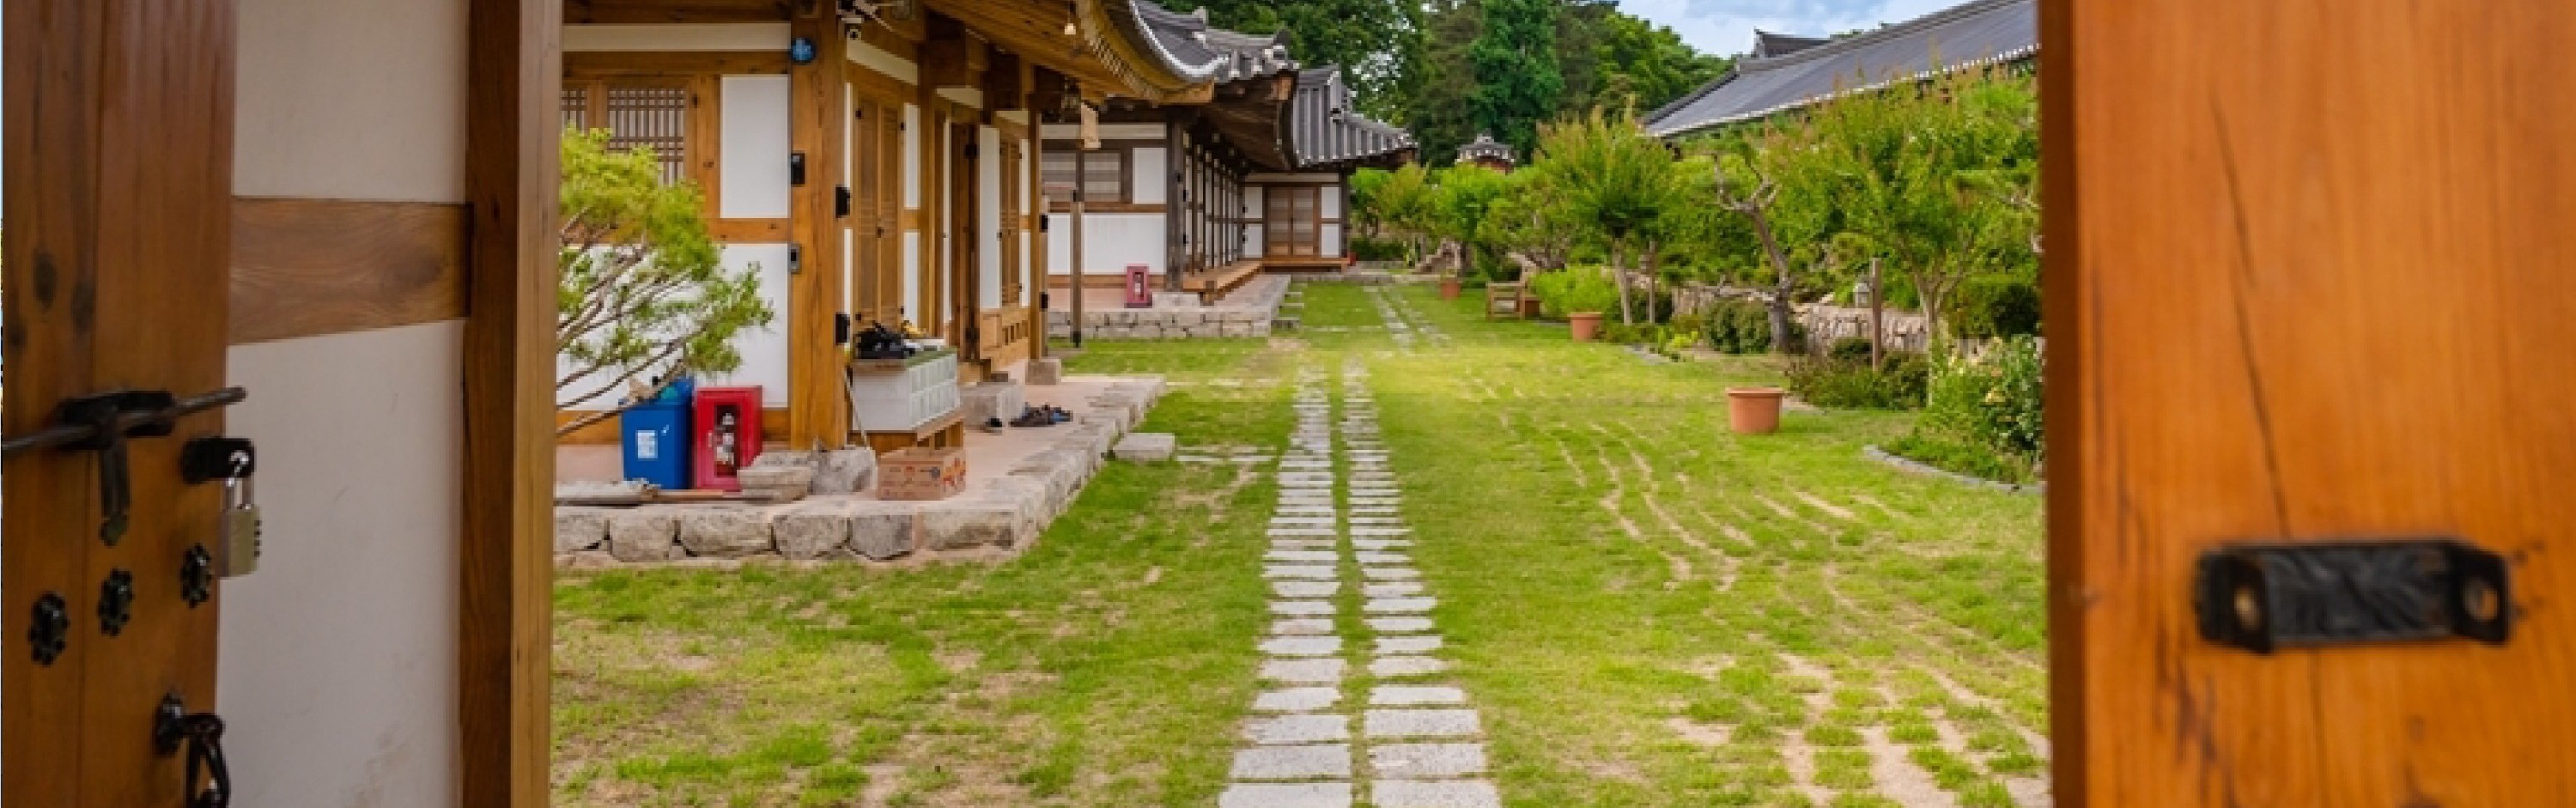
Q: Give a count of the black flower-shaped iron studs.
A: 3